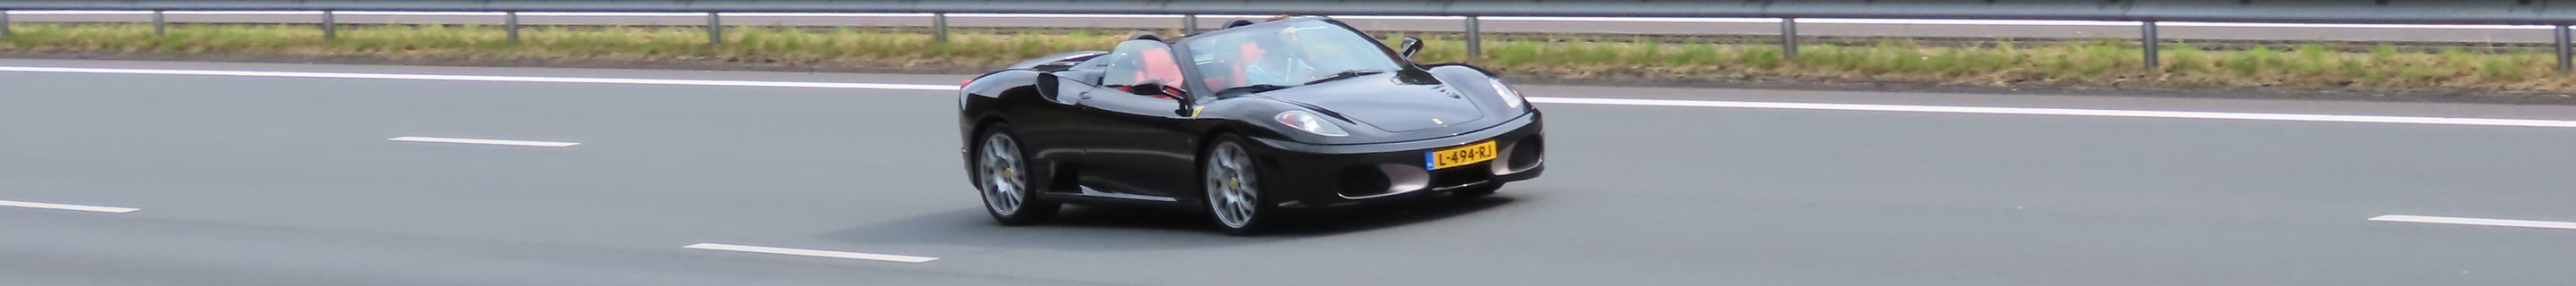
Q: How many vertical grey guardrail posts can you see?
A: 11